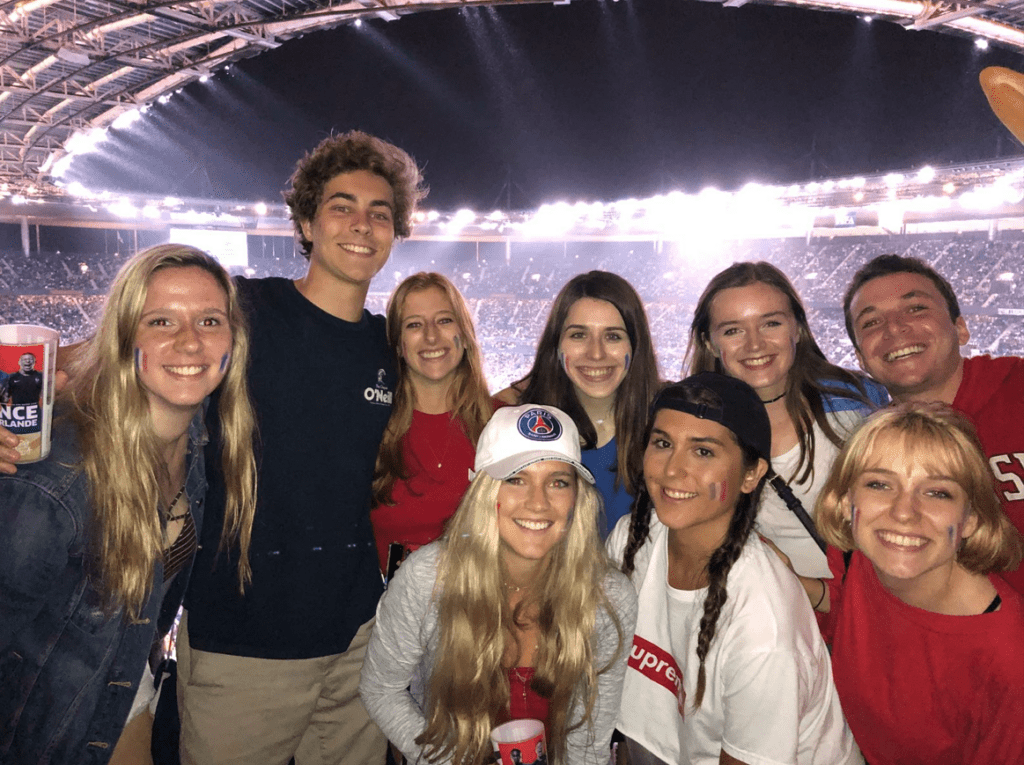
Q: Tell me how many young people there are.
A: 9